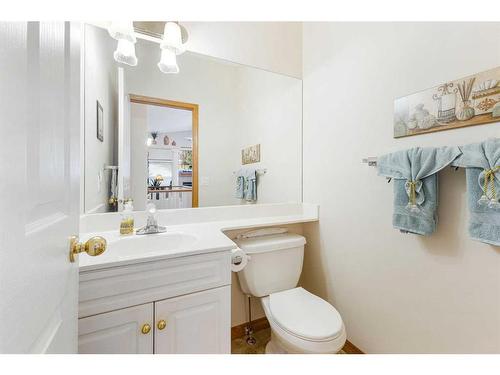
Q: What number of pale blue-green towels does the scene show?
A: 2